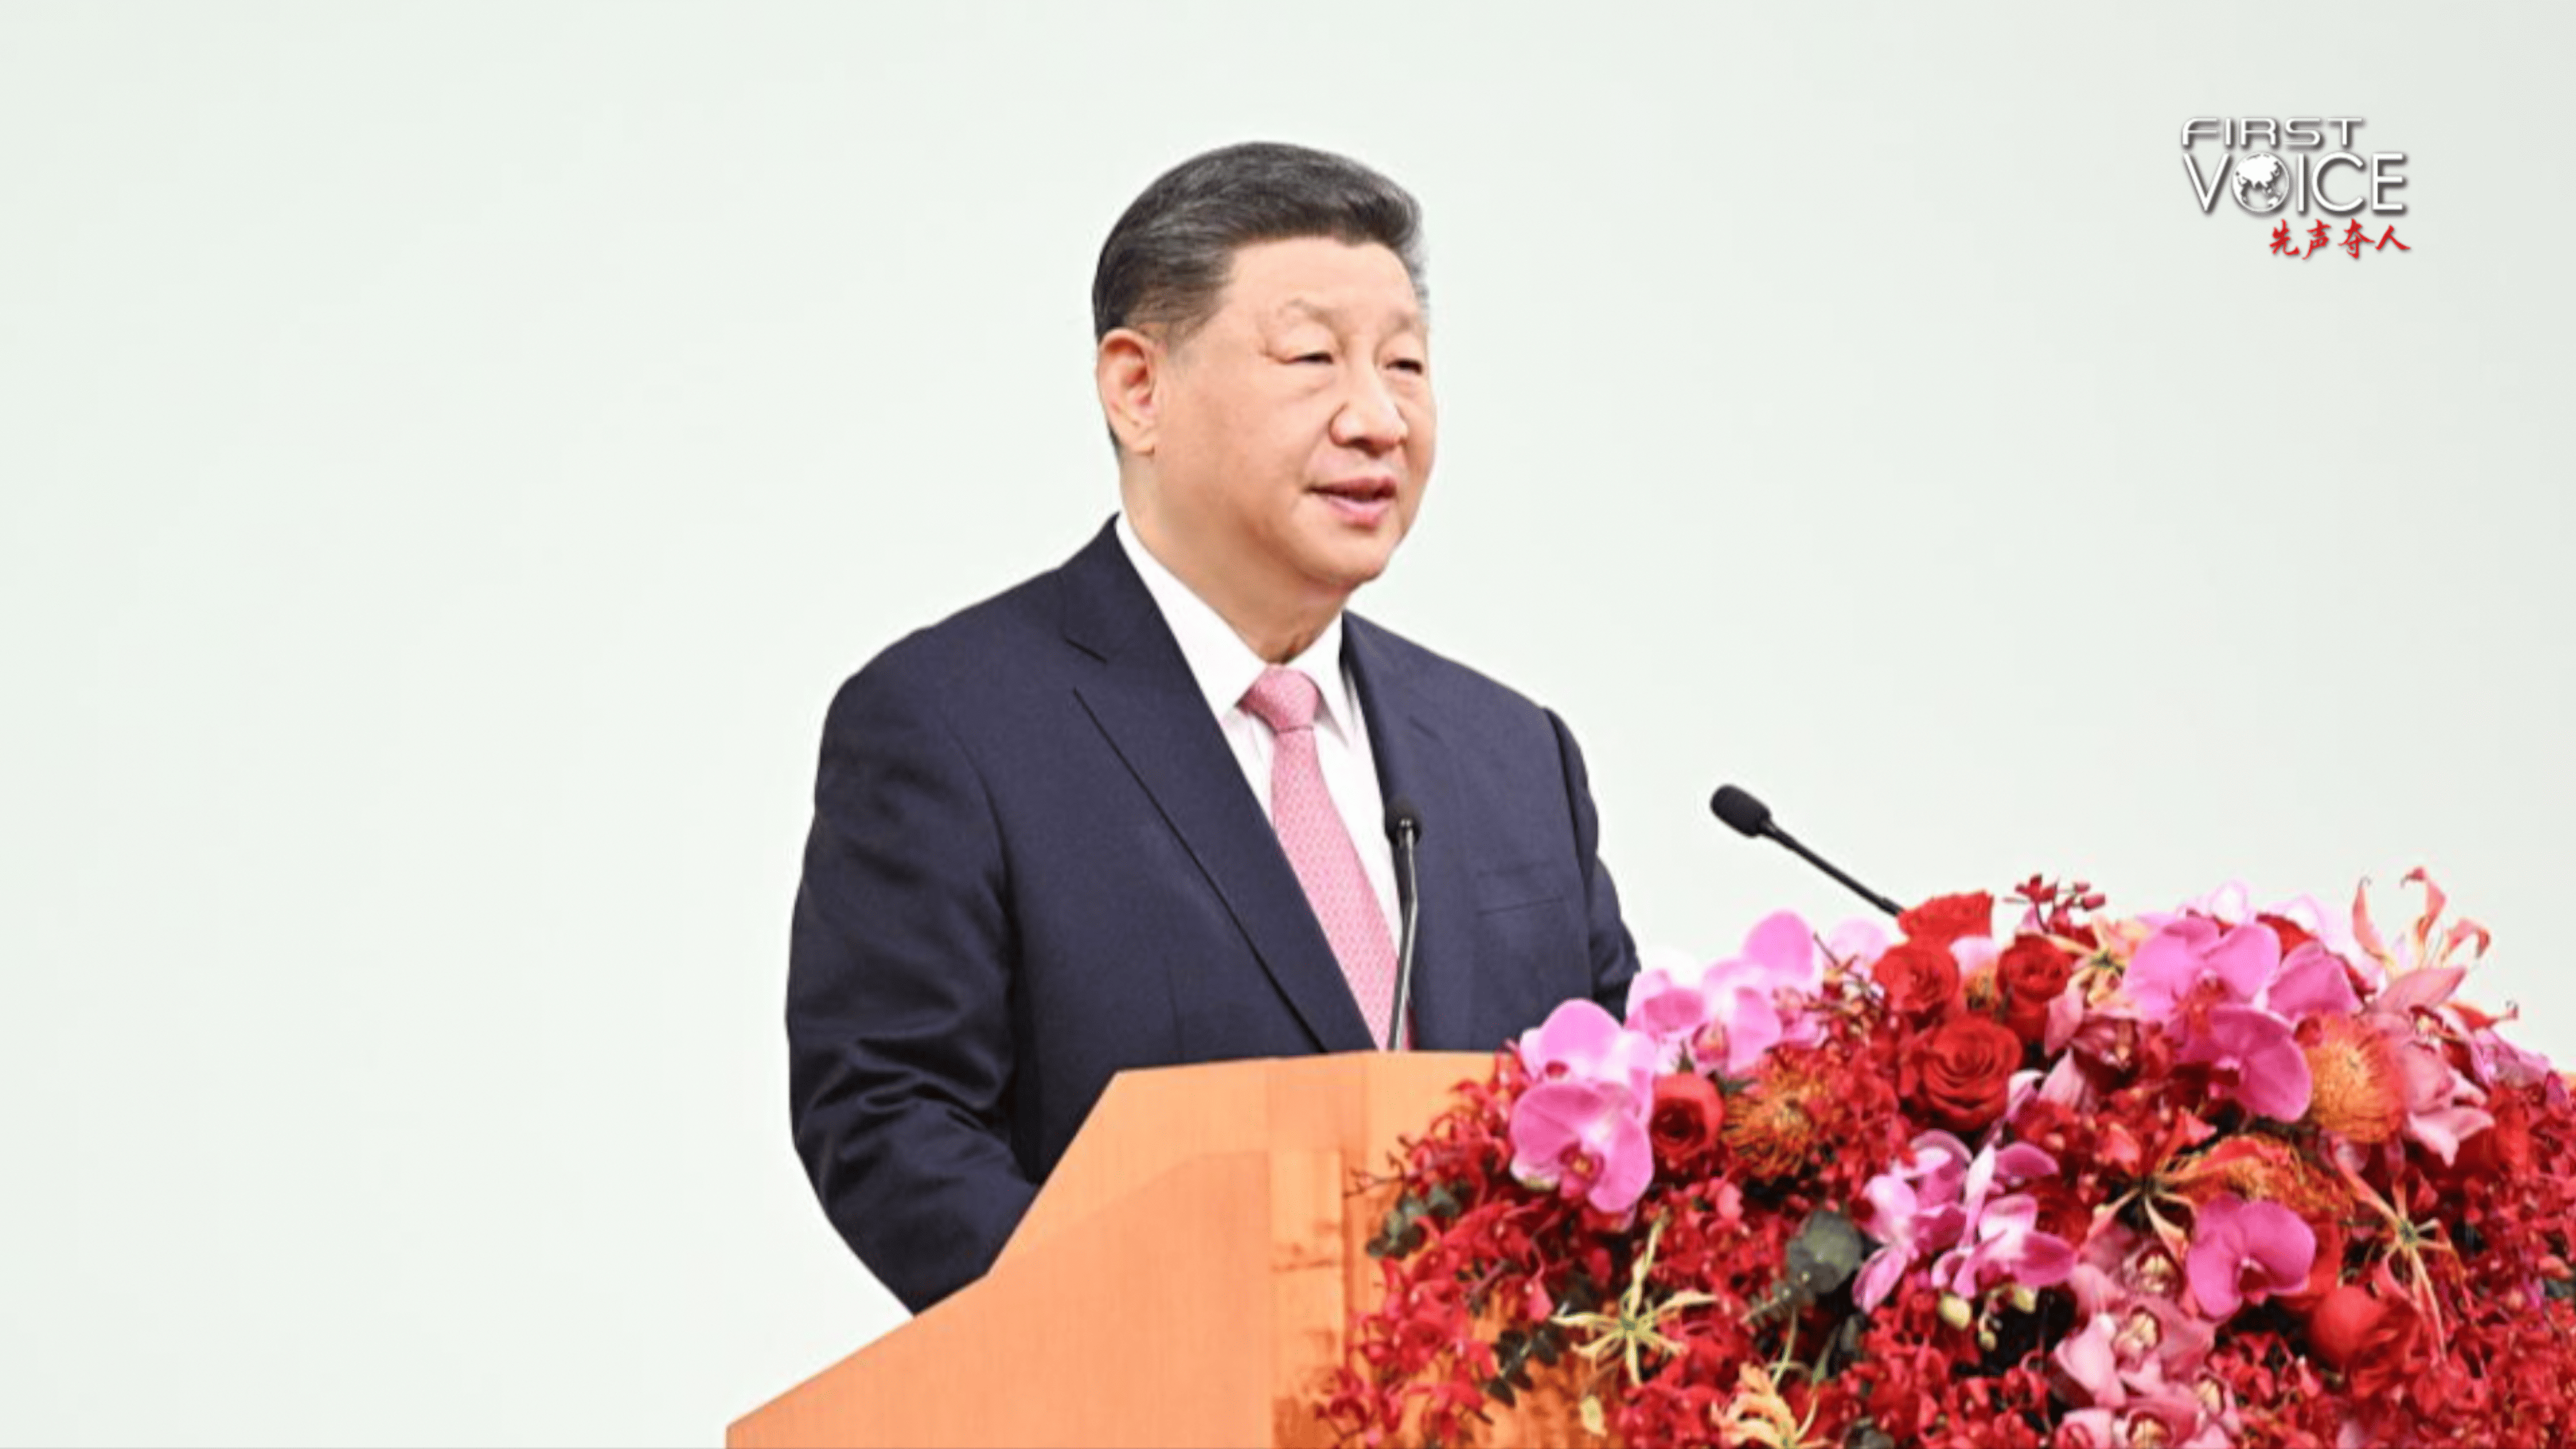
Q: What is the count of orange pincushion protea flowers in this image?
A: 3